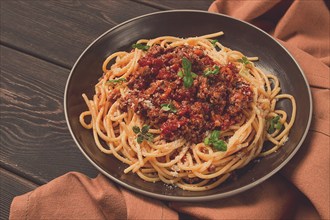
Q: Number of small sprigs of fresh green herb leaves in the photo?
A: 10